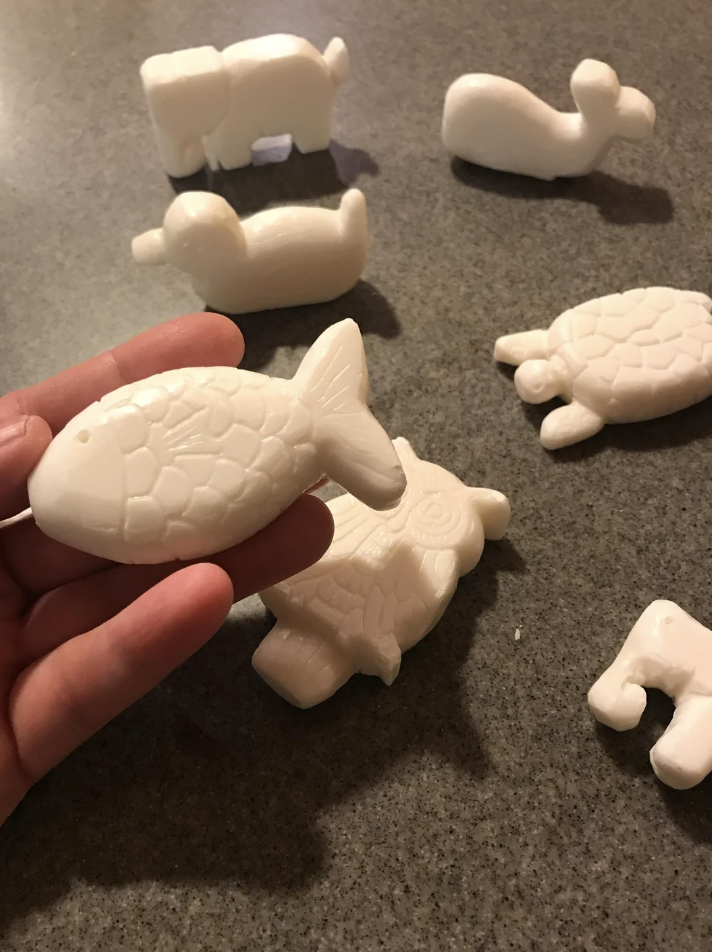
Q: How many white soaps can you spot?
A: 7